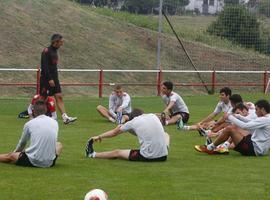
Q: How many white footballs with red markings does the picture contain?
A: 1